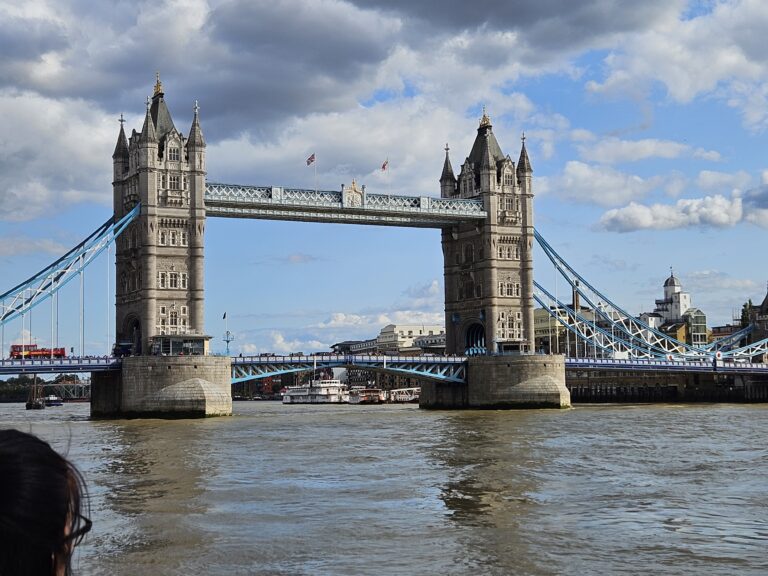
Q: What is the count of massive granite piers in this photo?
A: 2